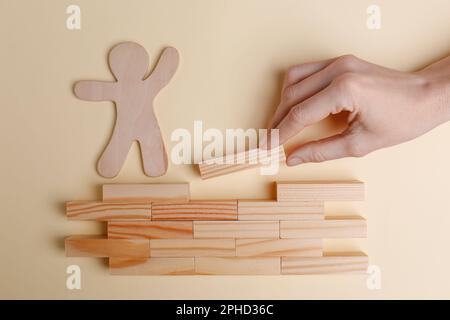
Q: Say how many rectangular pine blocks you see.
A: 15